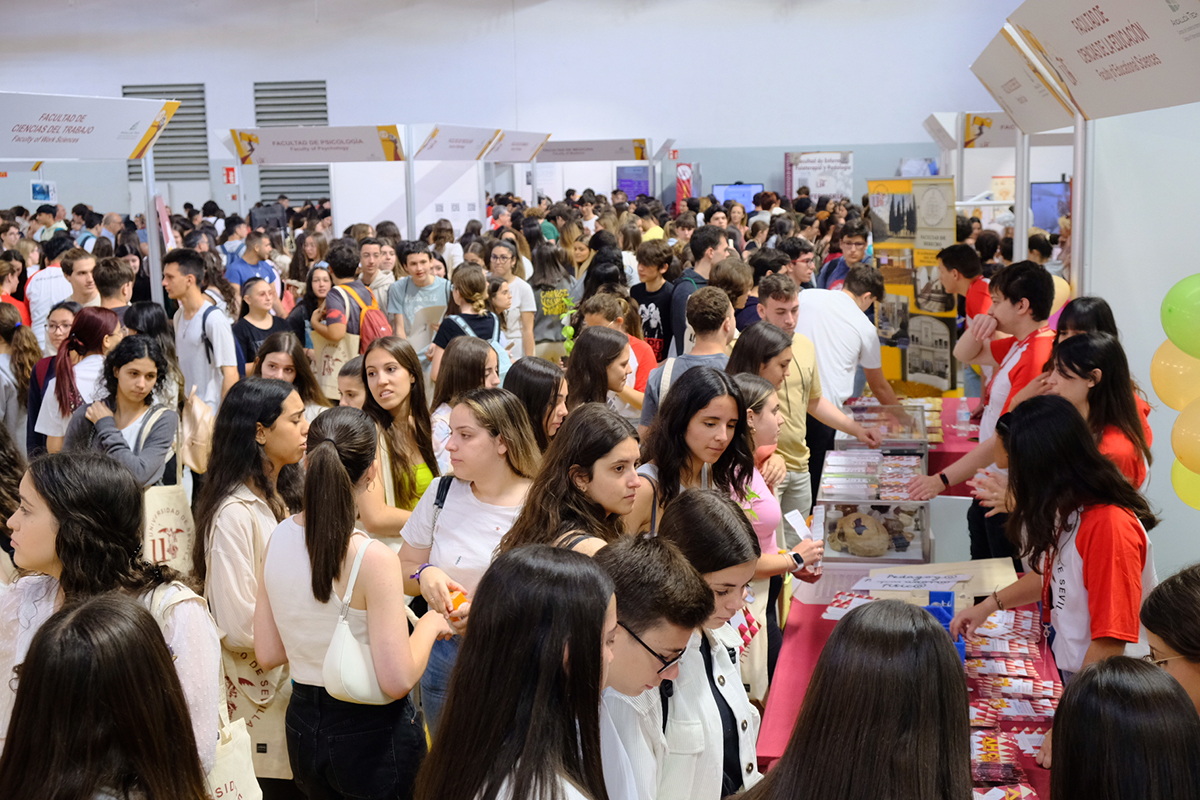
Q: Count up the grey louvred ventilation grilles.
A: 2